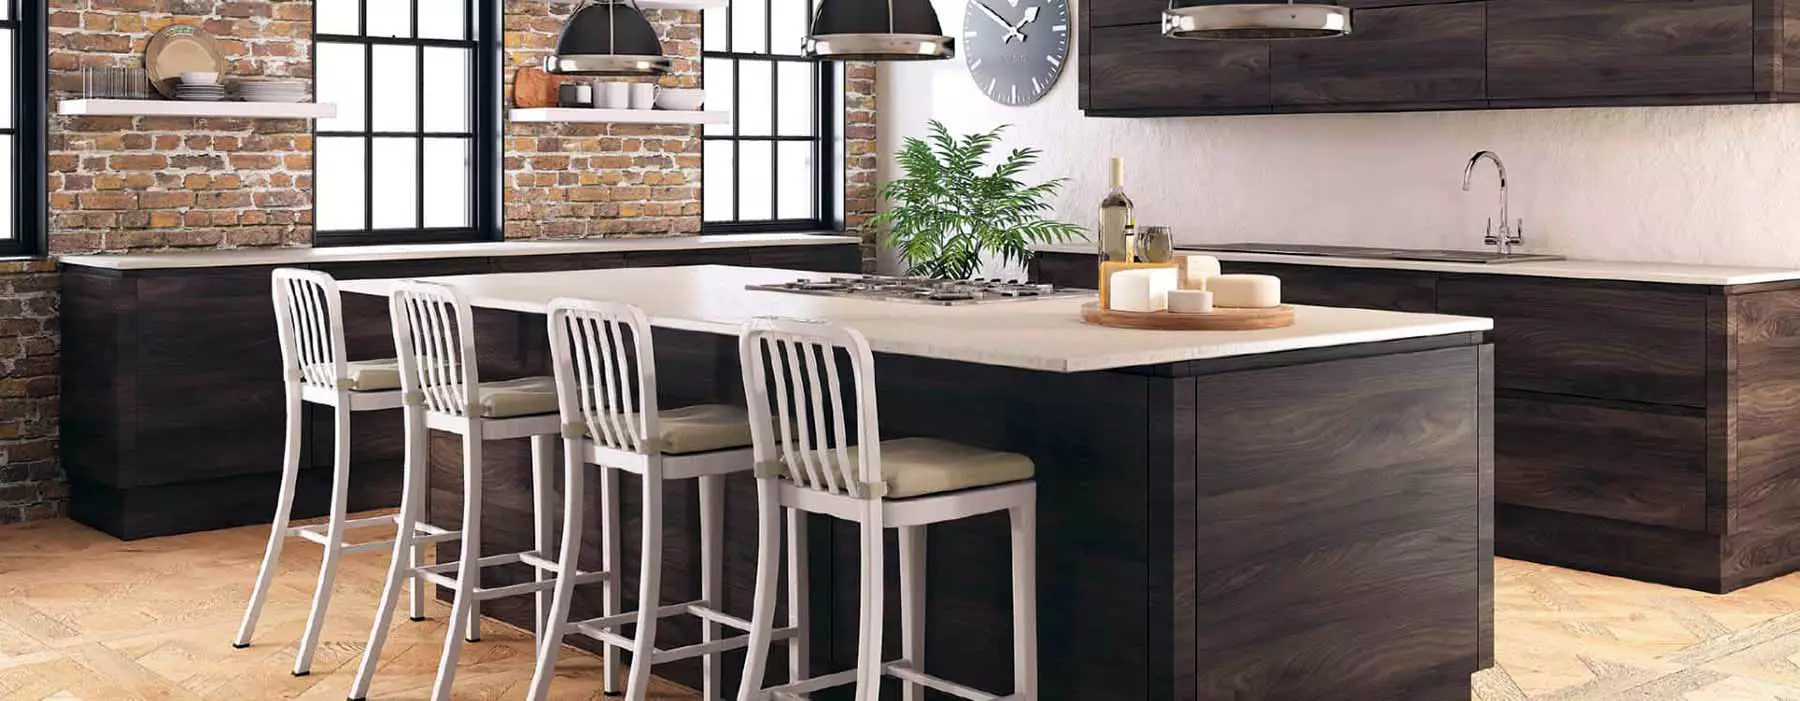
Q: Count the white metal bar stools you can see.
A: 4